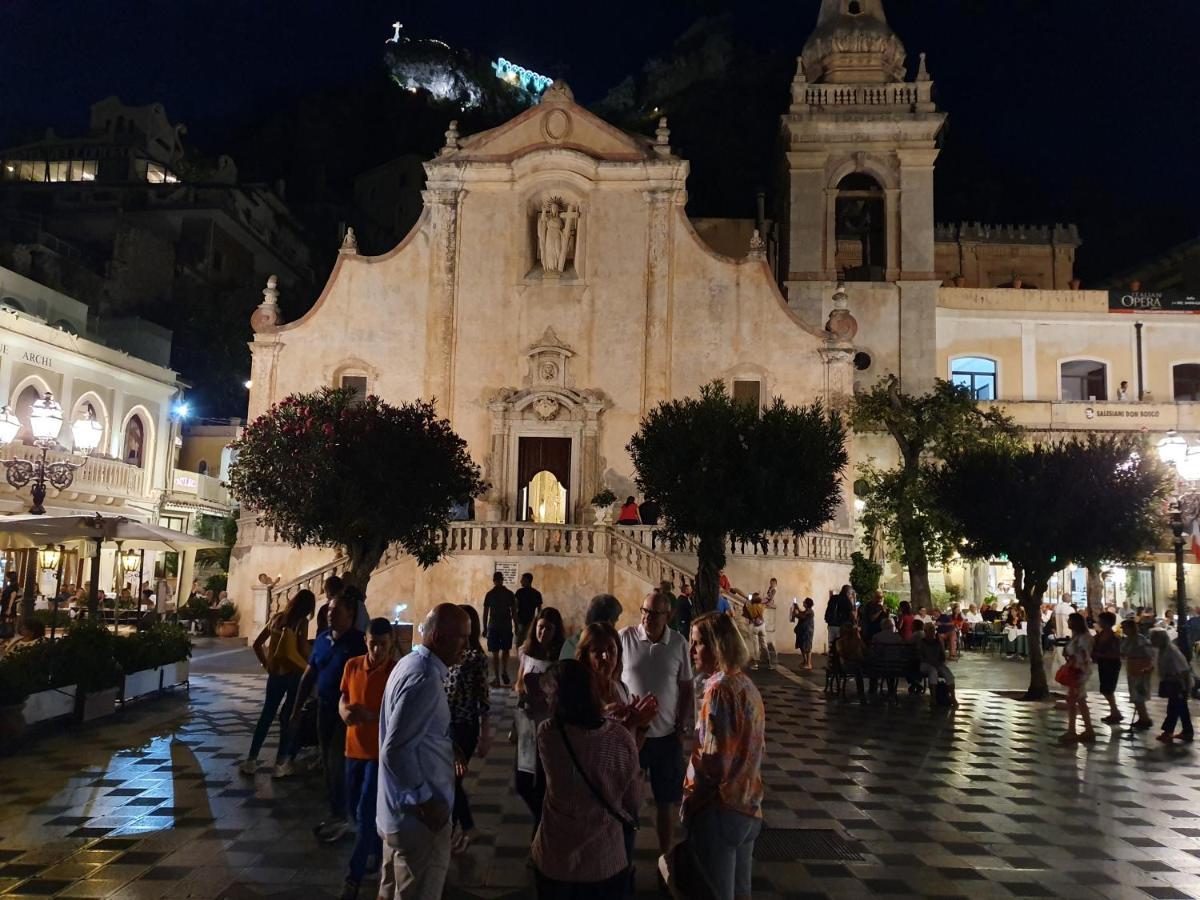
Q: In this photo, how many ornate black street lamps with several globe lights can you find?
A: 2